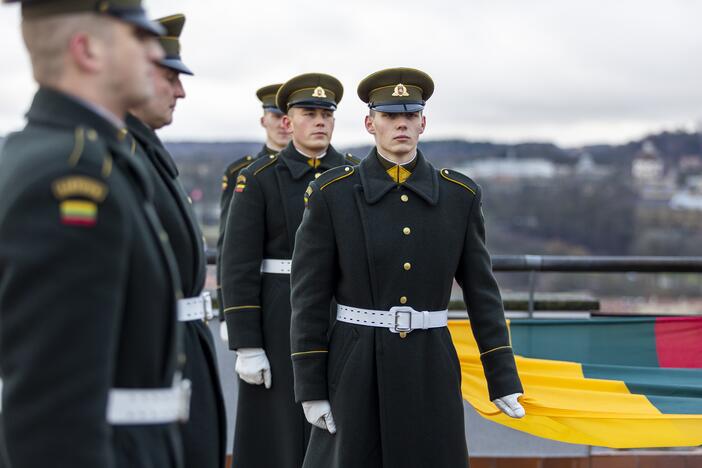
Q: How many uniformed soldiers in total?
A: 5